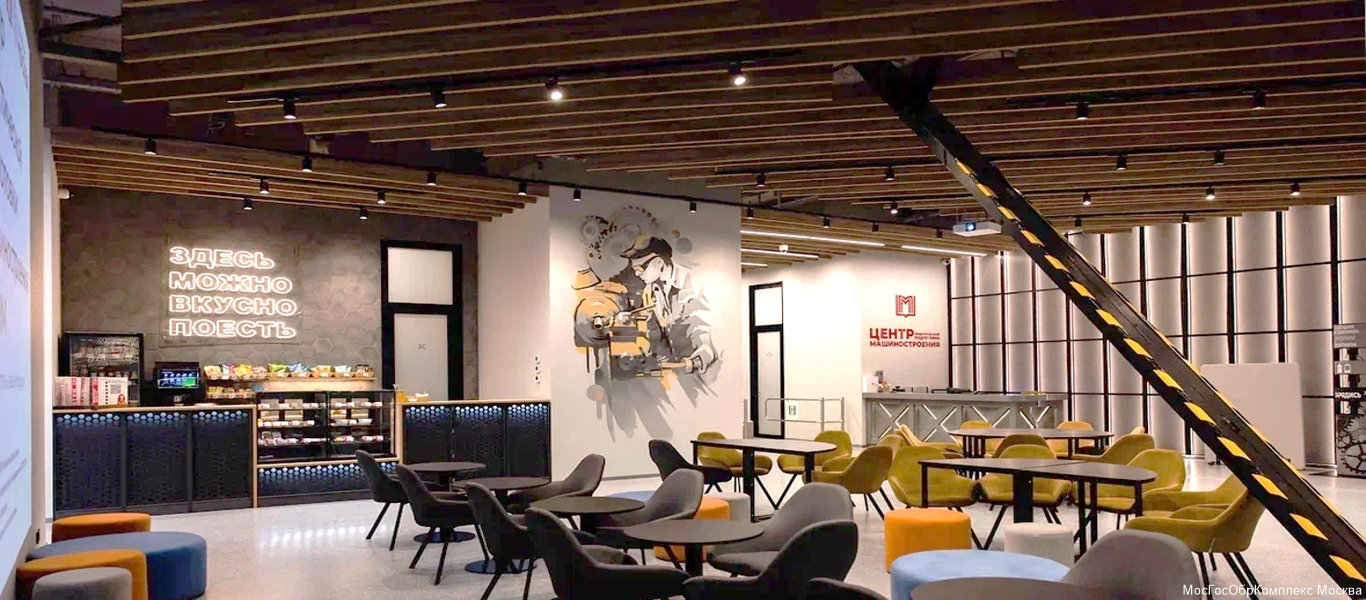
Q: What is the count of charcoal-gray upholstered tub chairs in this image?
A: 11